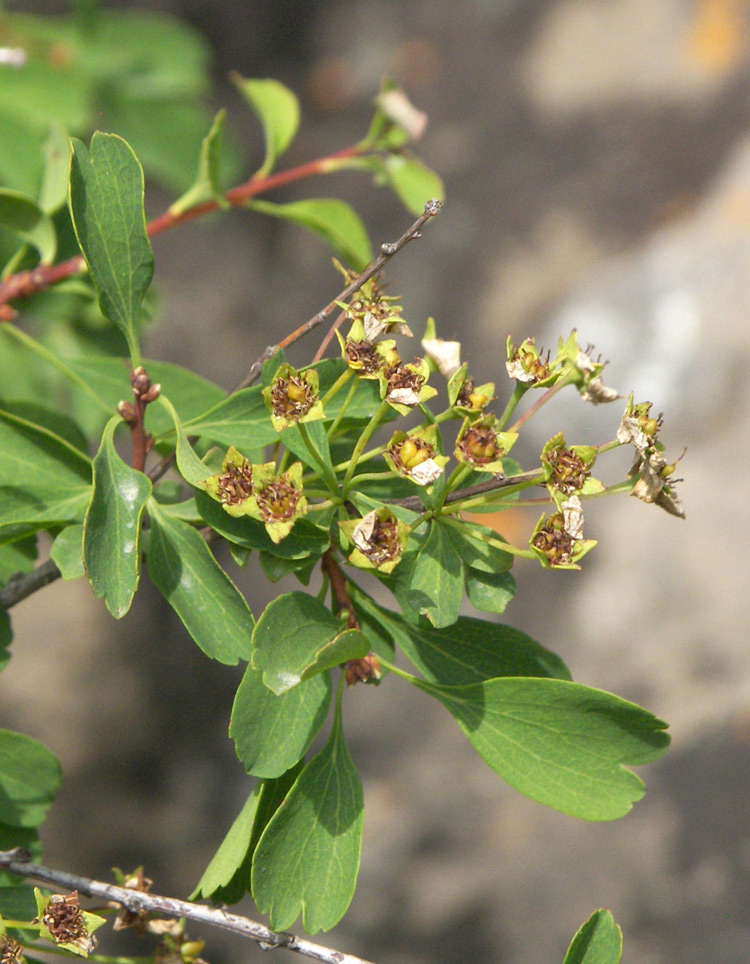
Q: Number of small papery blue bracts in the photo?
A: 0